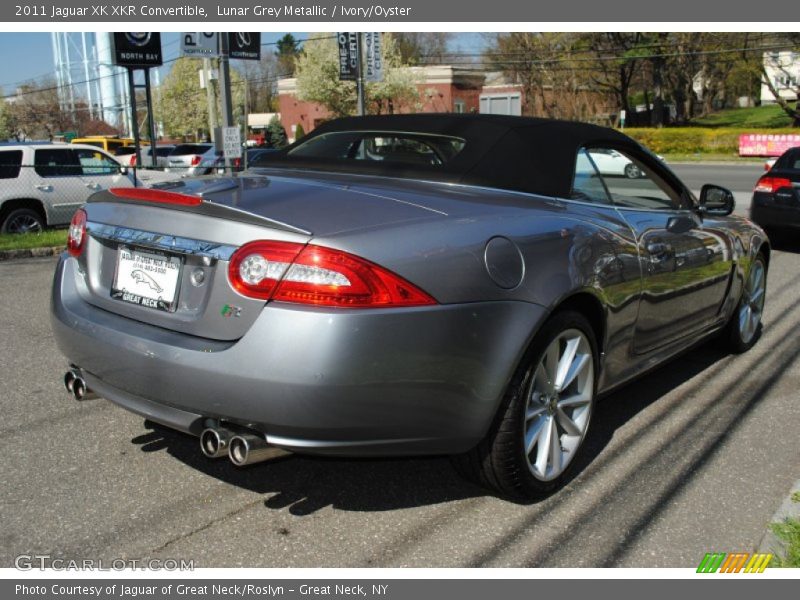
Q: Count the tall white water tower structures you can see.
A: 1